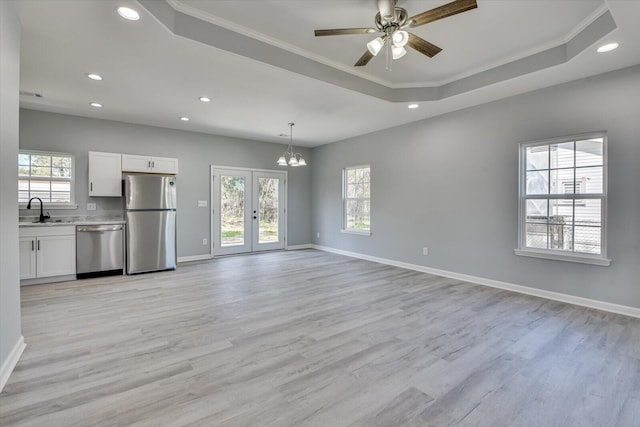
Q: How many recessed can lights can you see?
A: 7